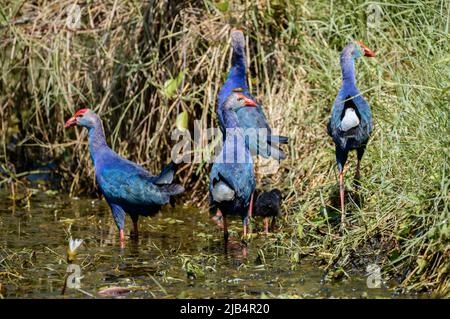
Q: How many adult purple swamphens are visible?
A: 4